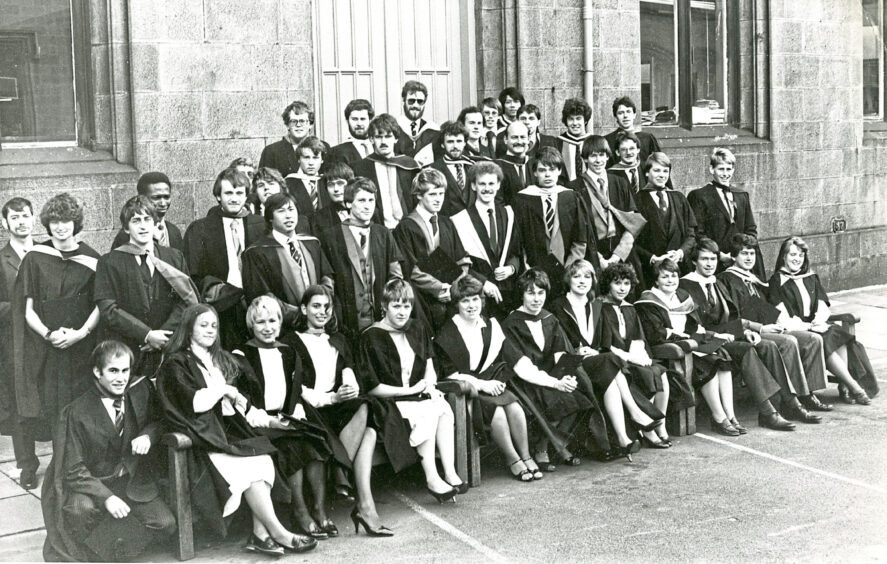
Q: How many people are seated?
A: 12